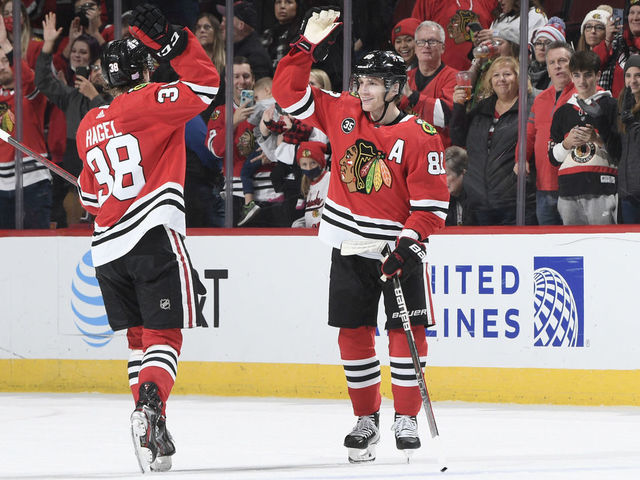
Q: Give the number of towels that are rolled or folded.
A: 0